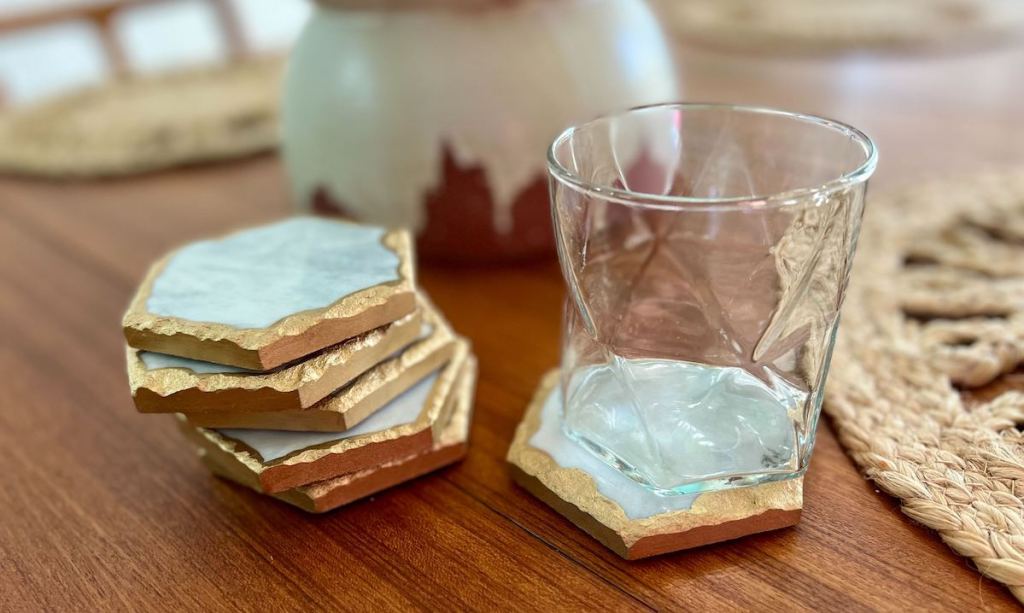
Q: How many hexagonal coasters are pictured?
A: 6